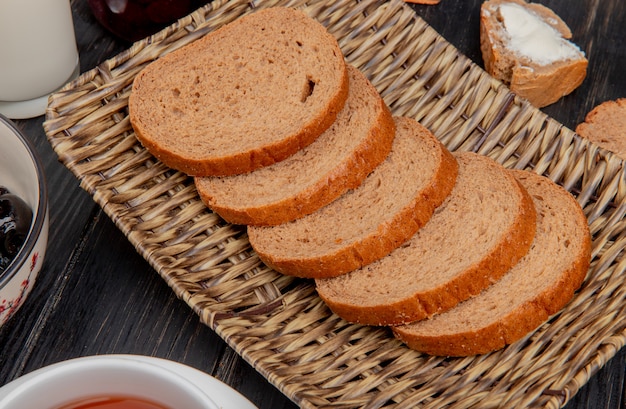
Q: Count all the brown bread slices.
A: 5